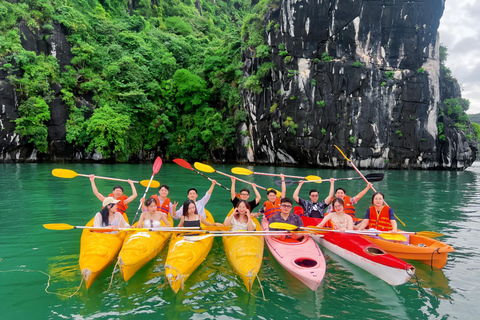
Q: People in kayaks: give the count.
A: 14